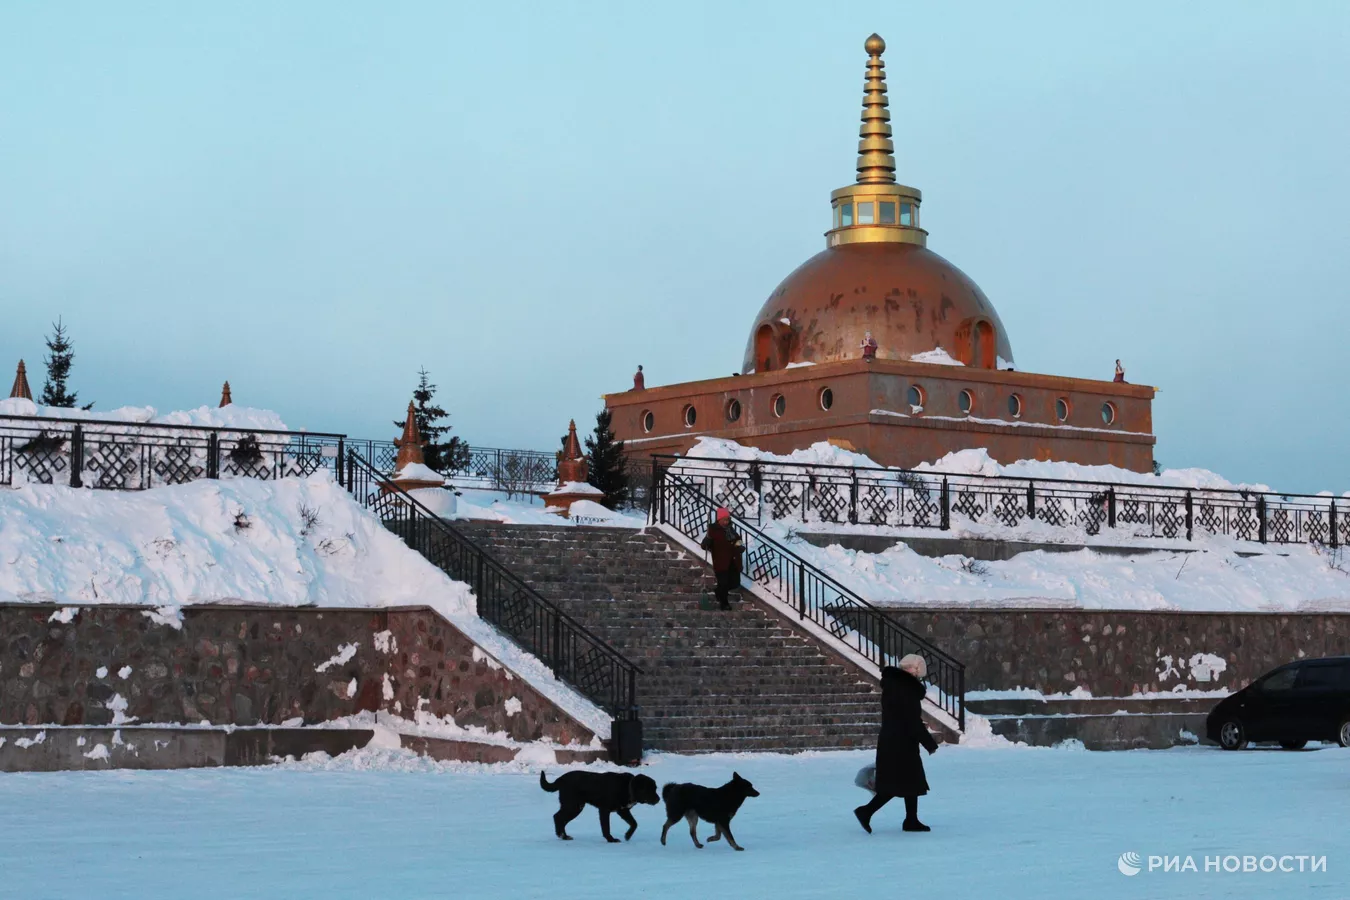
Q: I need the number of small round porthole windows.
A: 10